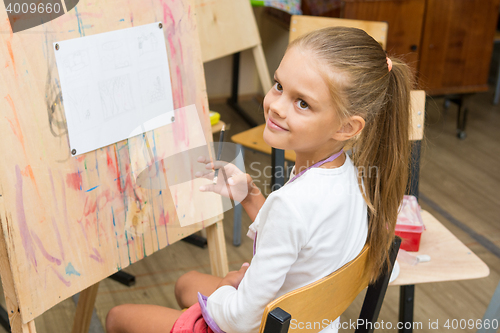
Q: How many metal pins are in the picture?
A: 4